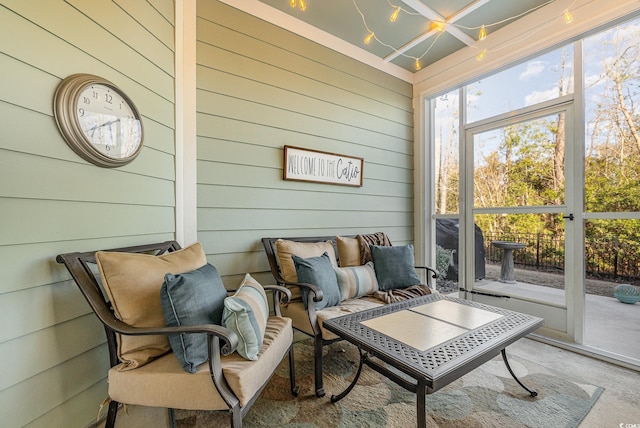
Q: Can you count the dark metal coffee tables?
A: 1